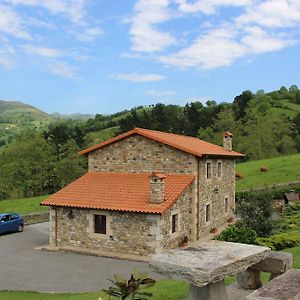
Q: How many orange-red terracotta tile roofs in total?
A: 2